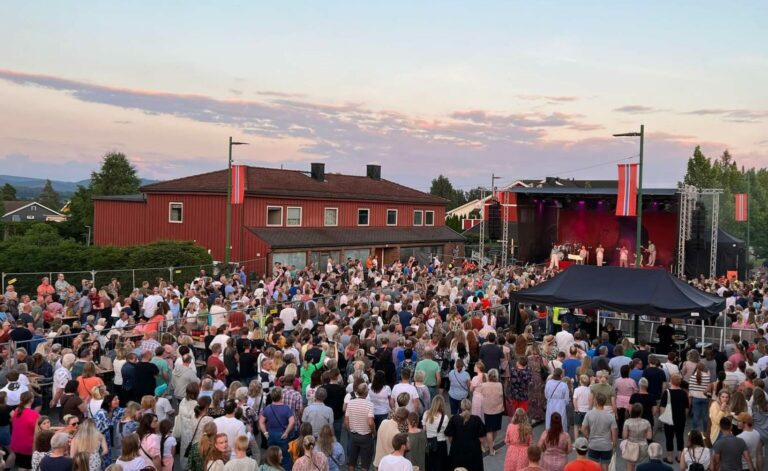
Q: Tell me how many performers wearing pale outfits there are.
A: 5